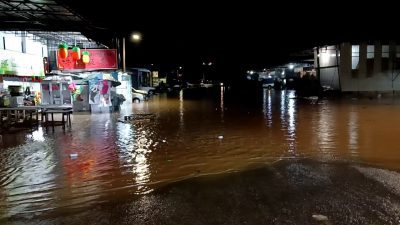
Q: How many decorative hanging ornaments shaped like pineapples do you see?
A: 3